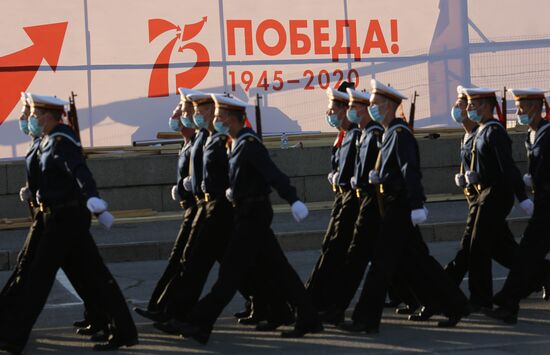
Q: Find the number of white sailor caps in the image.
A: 11